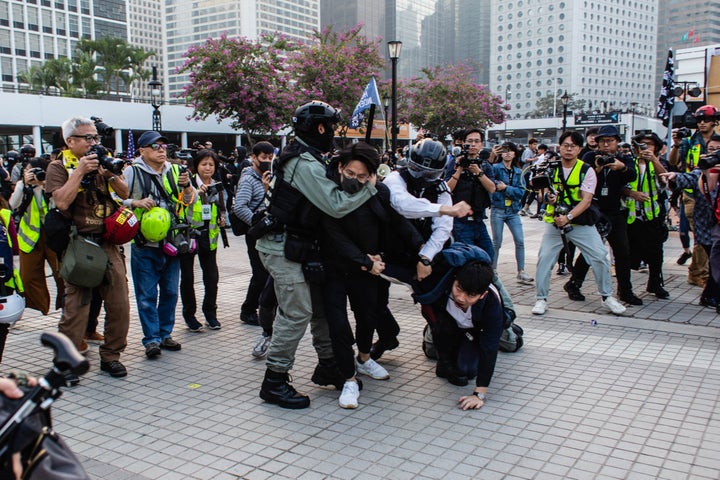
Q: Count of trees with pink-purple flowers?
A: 3